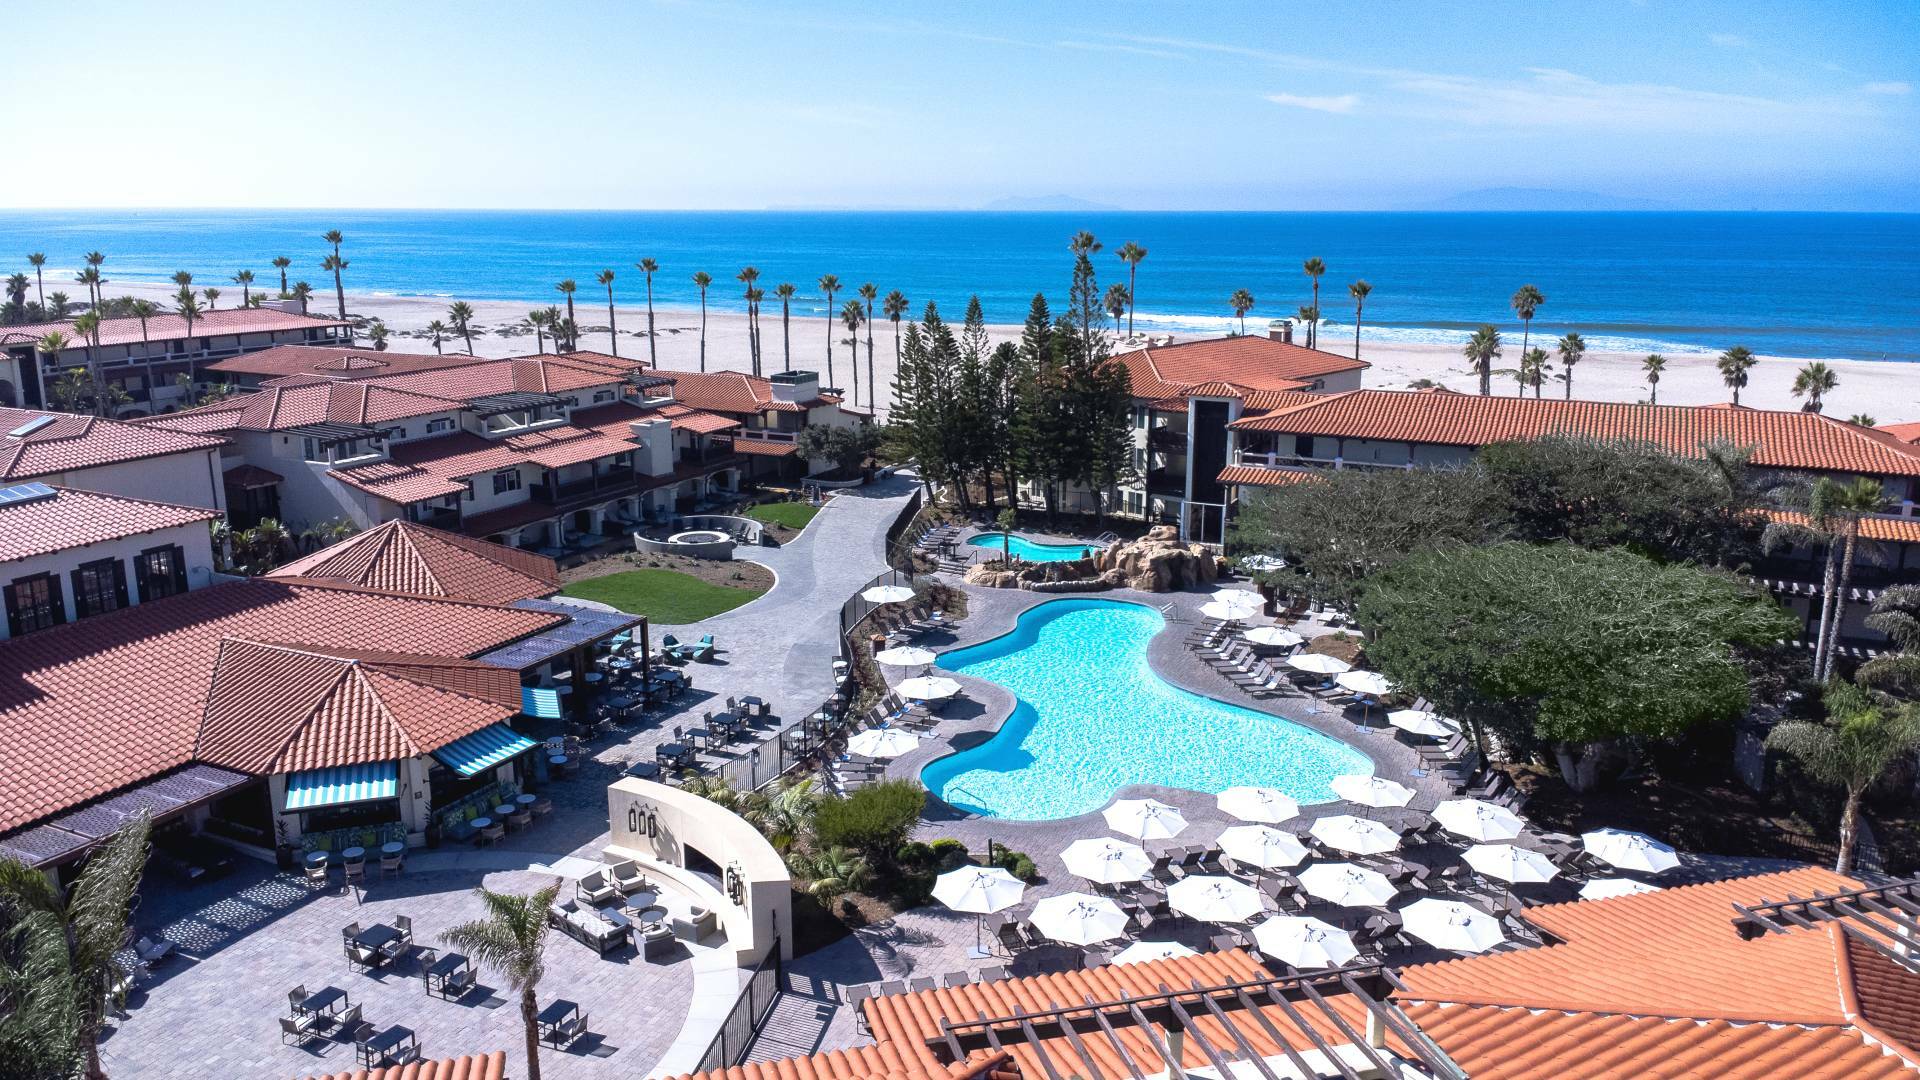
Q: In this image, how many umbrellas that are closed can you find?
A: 0